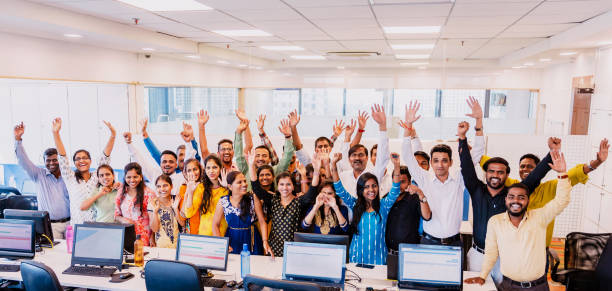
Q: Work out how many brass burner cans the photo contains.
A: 0